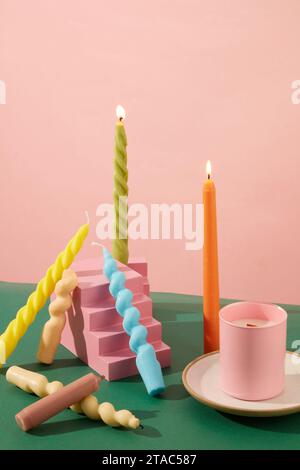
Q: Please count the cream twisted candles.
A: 2